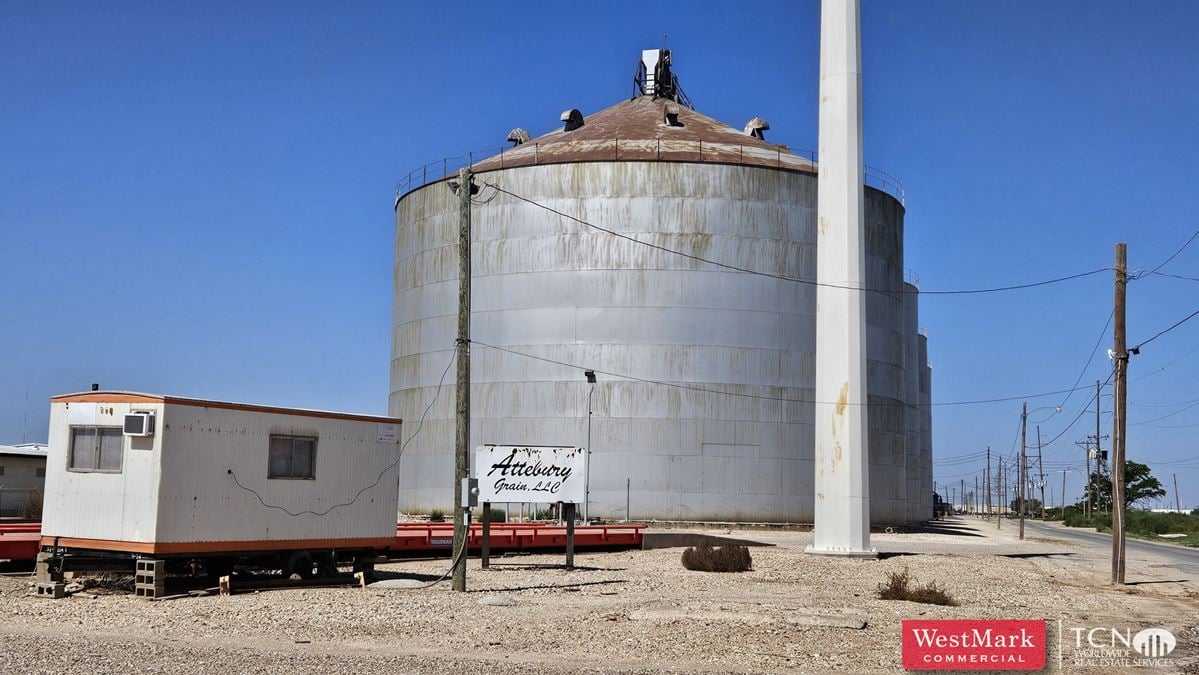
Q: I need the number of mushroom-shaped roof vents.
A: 4